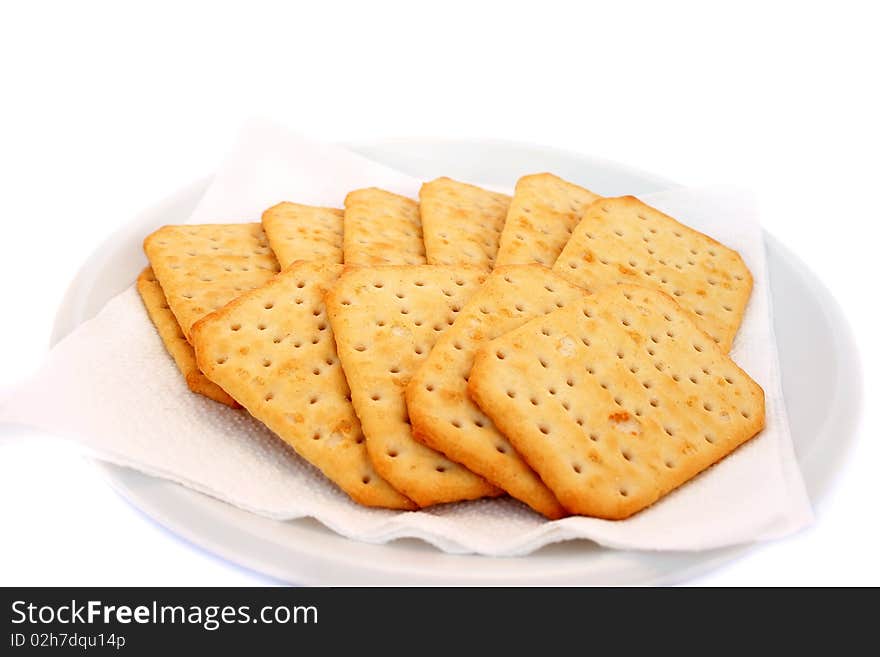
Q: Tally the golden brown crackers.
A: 11